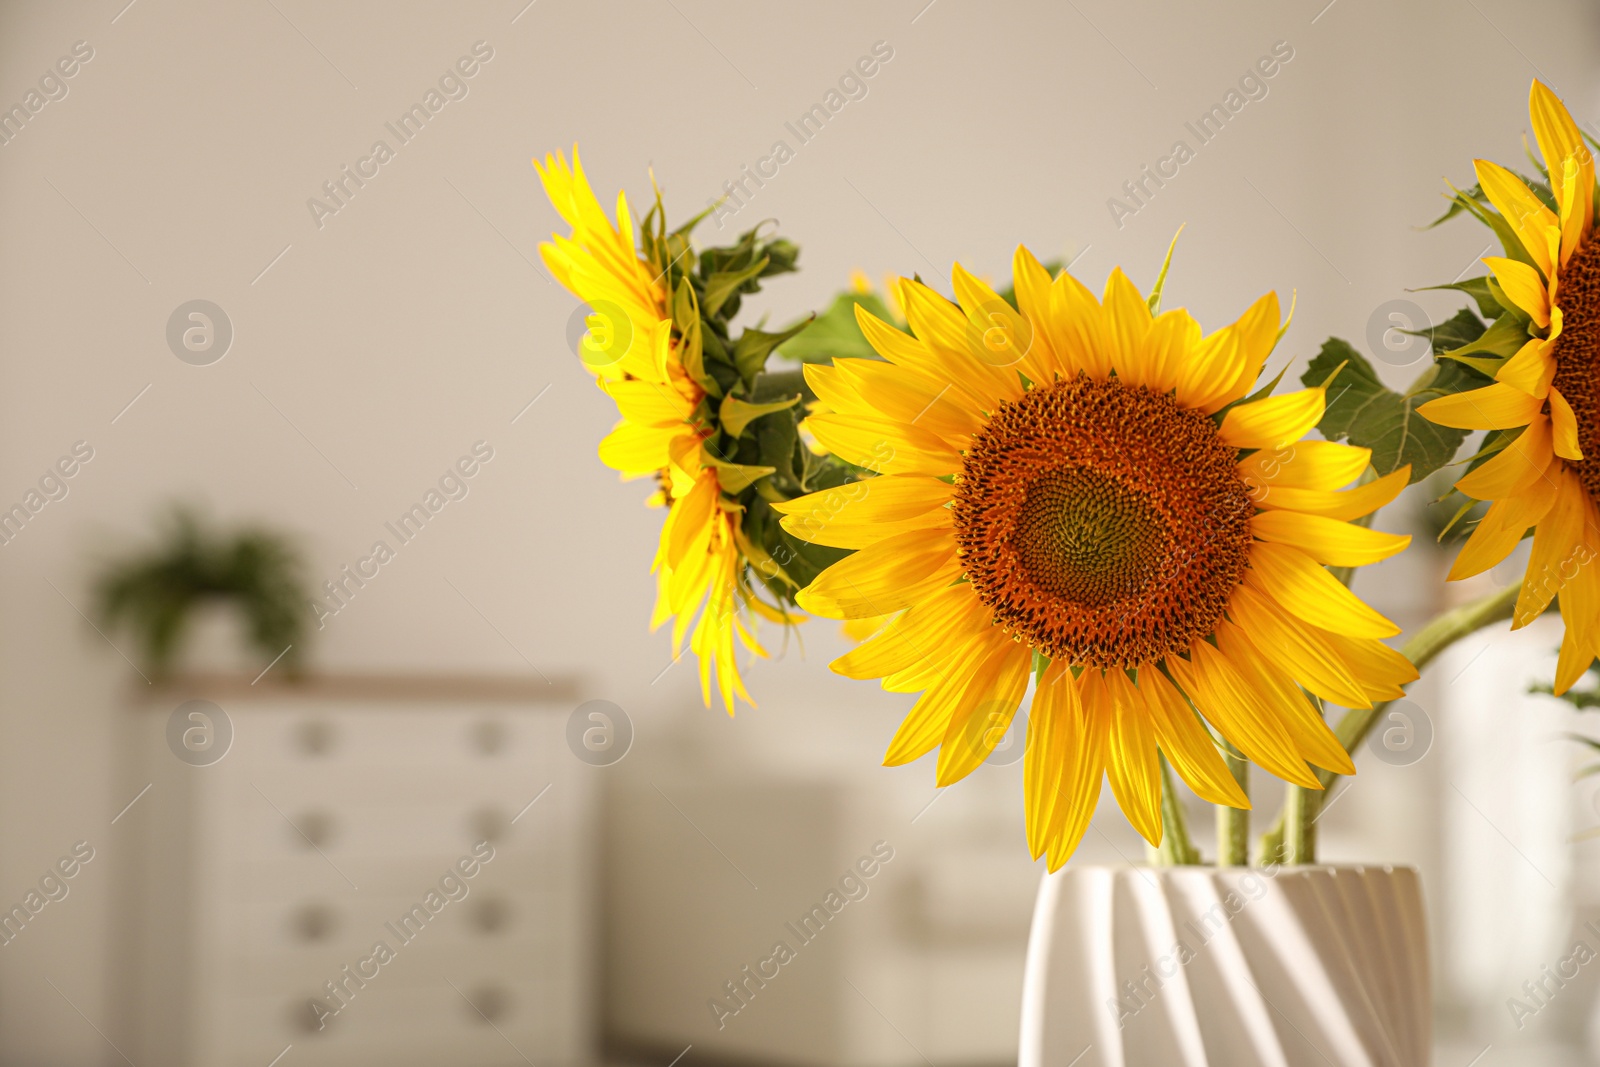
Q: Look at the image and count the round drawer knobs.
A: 8